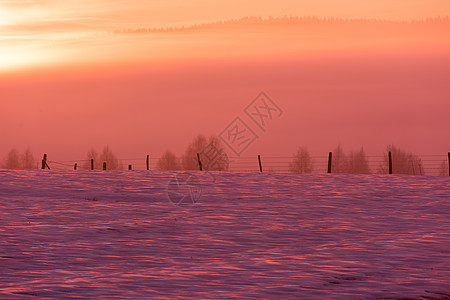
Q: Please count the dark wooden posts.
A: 11